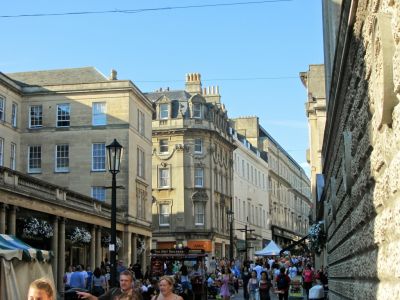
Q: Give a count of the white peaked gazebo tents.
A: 1